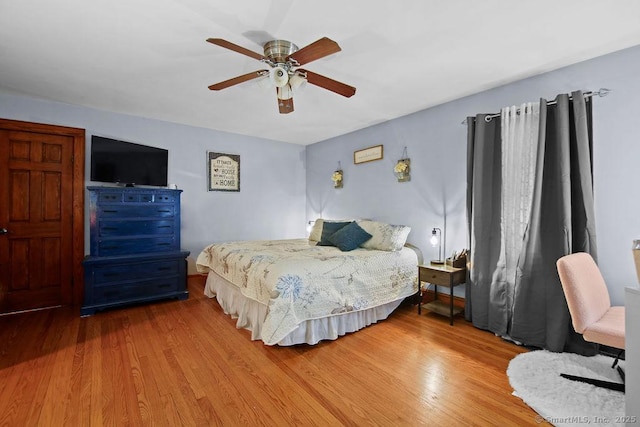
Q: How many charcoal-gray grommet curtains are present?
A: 2